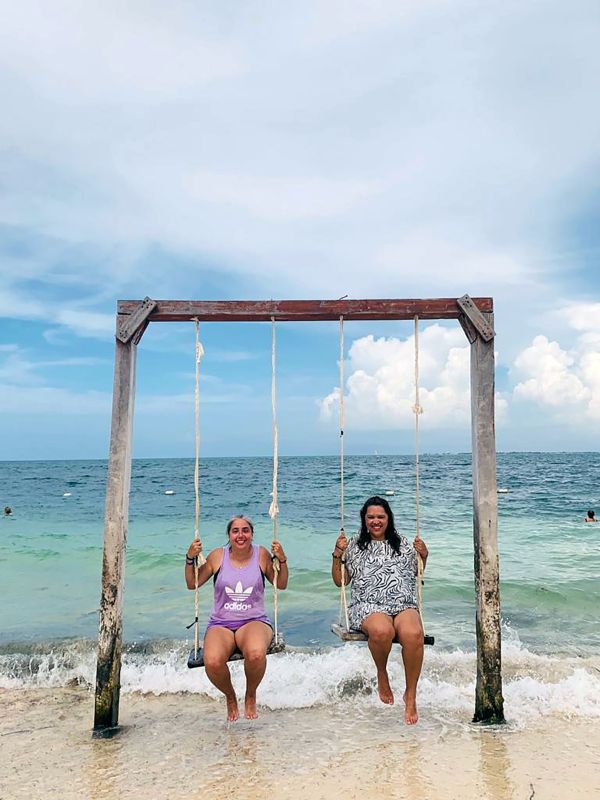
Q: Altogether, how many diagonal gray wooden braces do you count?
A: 2